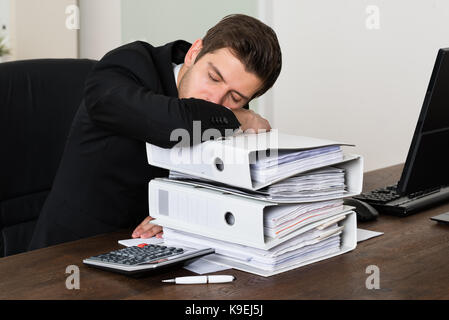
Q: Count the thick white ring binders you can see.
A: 4